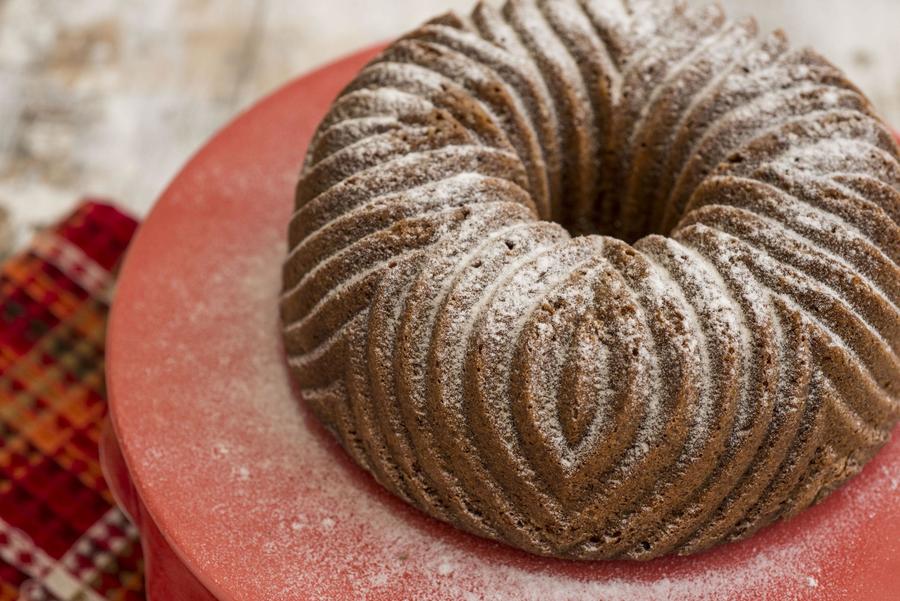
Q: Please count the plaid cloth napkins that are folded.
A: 1